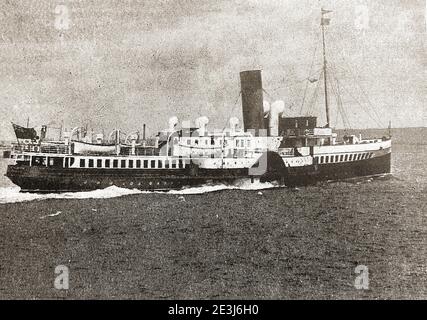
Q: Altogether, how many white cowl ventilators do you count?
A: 5